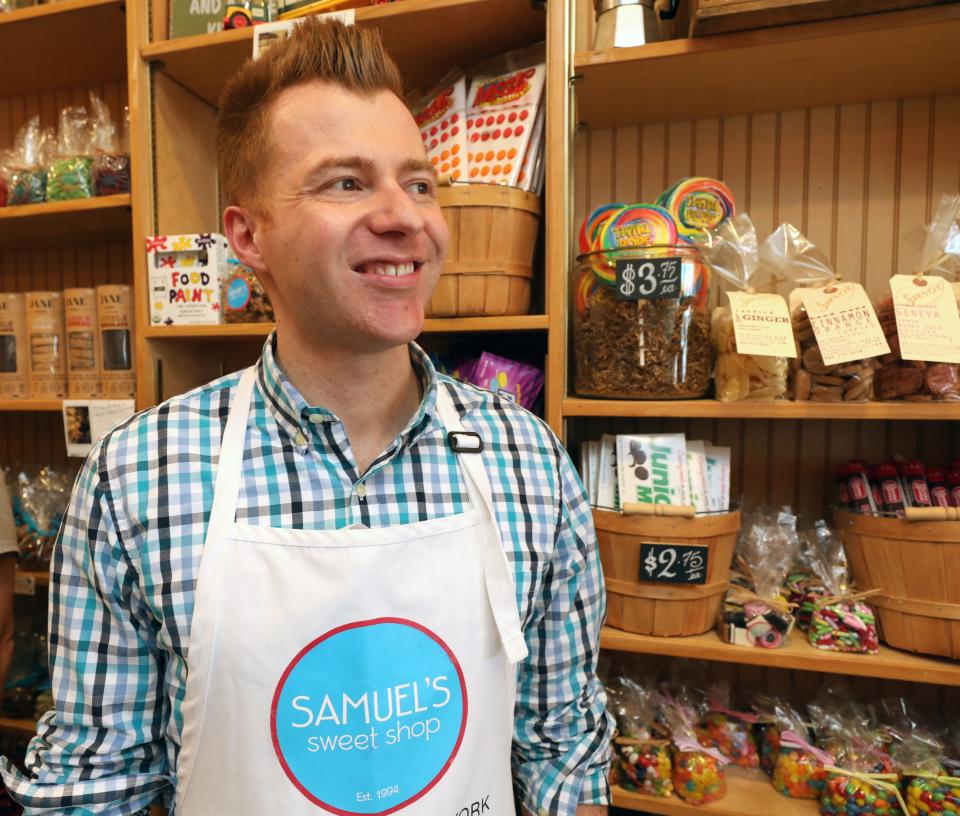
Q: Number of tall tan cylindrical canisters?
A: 4